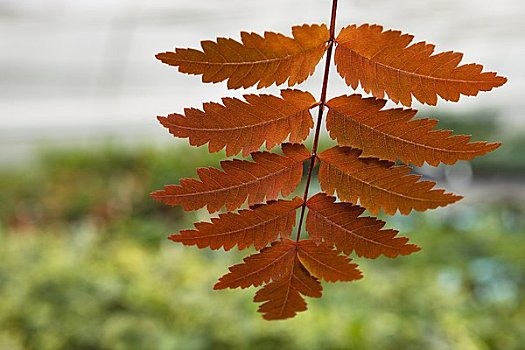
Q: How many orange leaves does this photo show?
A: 11